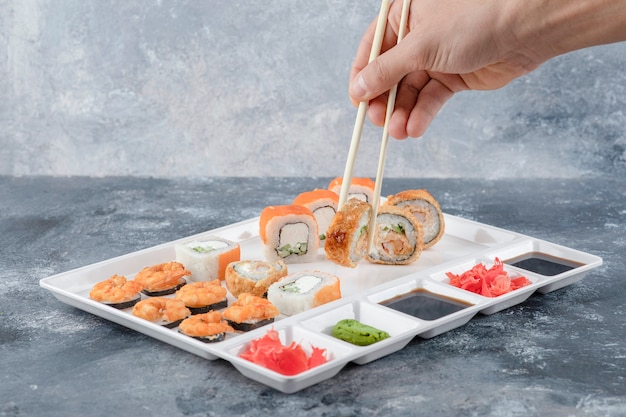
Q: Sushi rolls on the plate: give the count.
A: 15